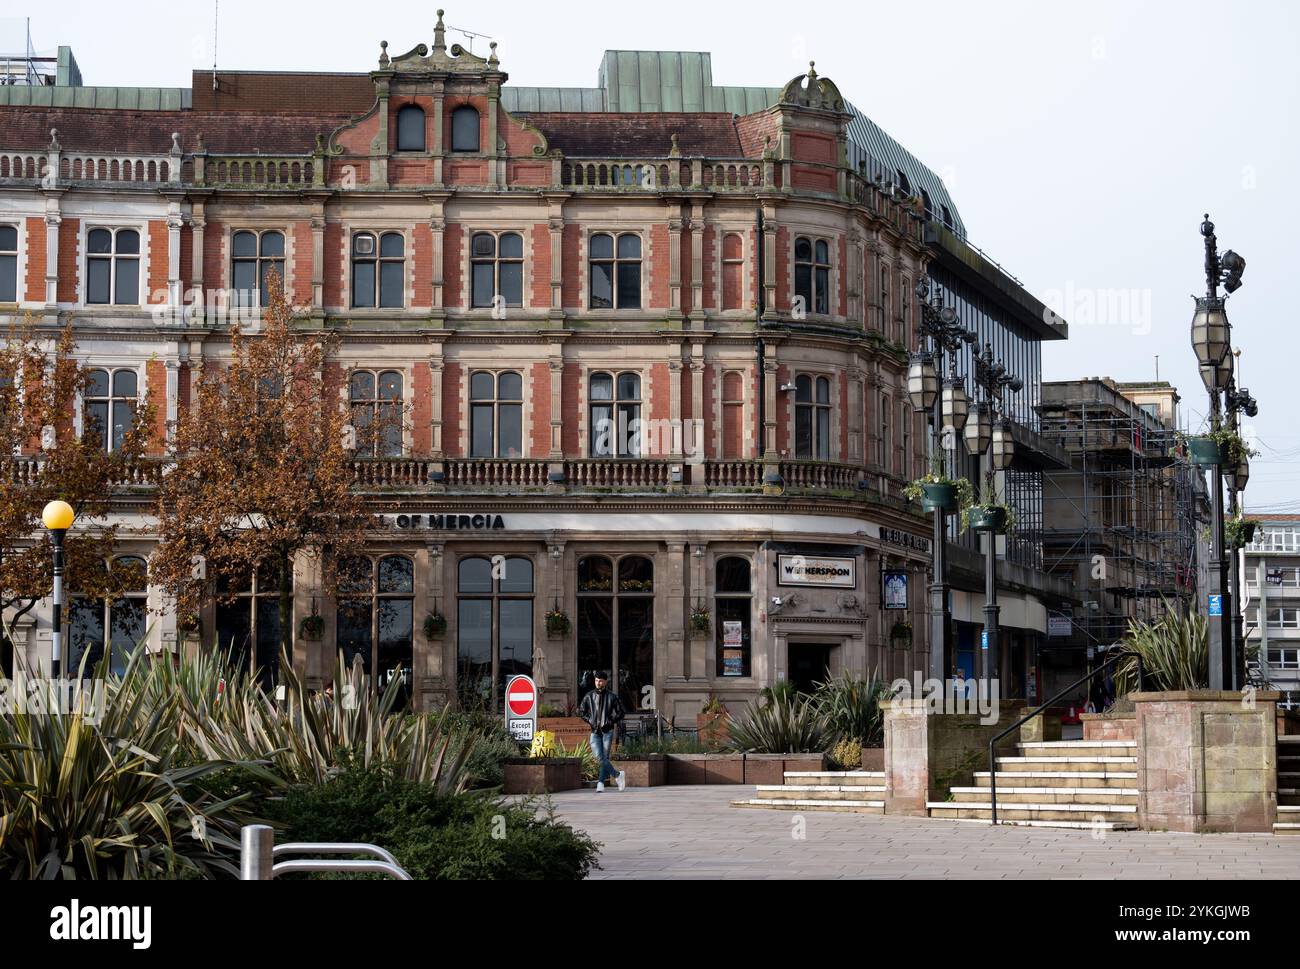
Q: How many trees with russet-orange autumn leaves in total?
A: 2